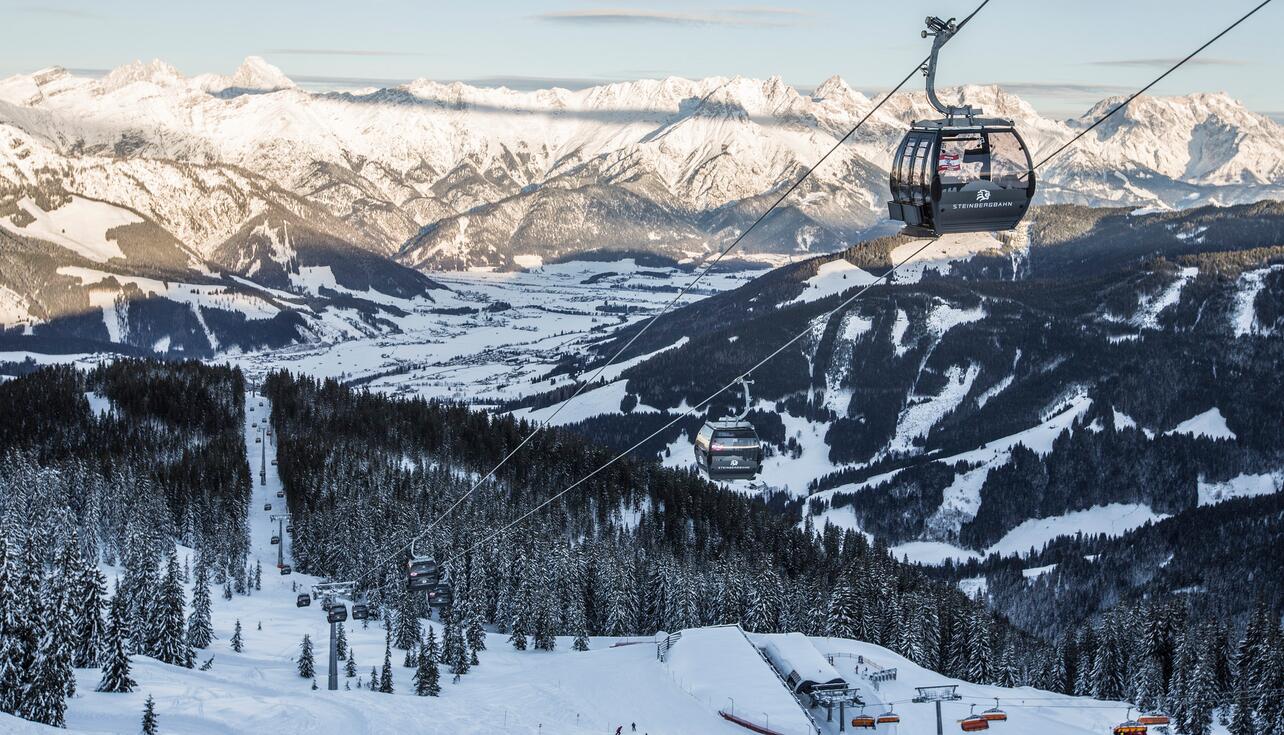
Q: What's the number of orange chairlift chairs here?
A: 6